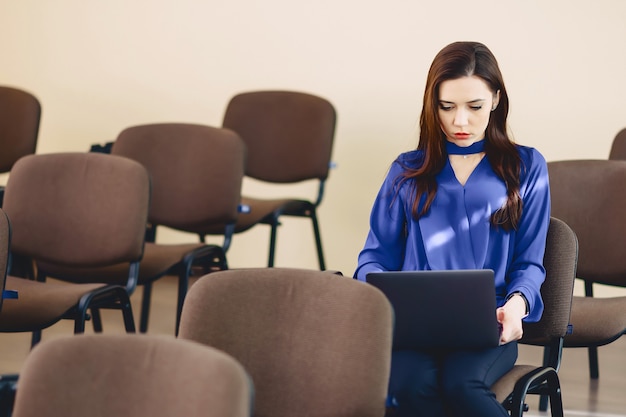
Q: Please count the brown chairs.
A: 10